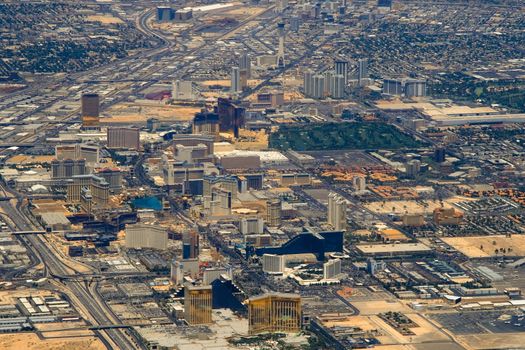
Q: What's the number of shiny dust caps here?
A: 0